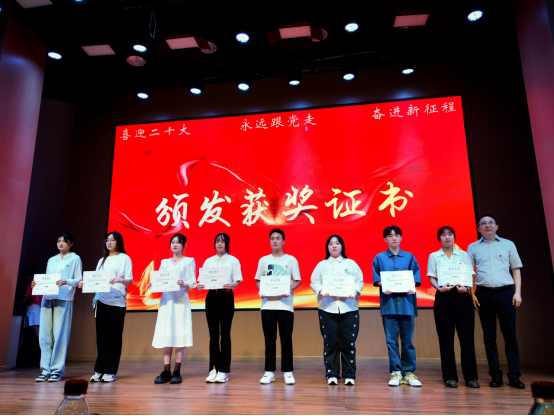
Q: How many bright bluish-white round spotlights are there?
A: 11